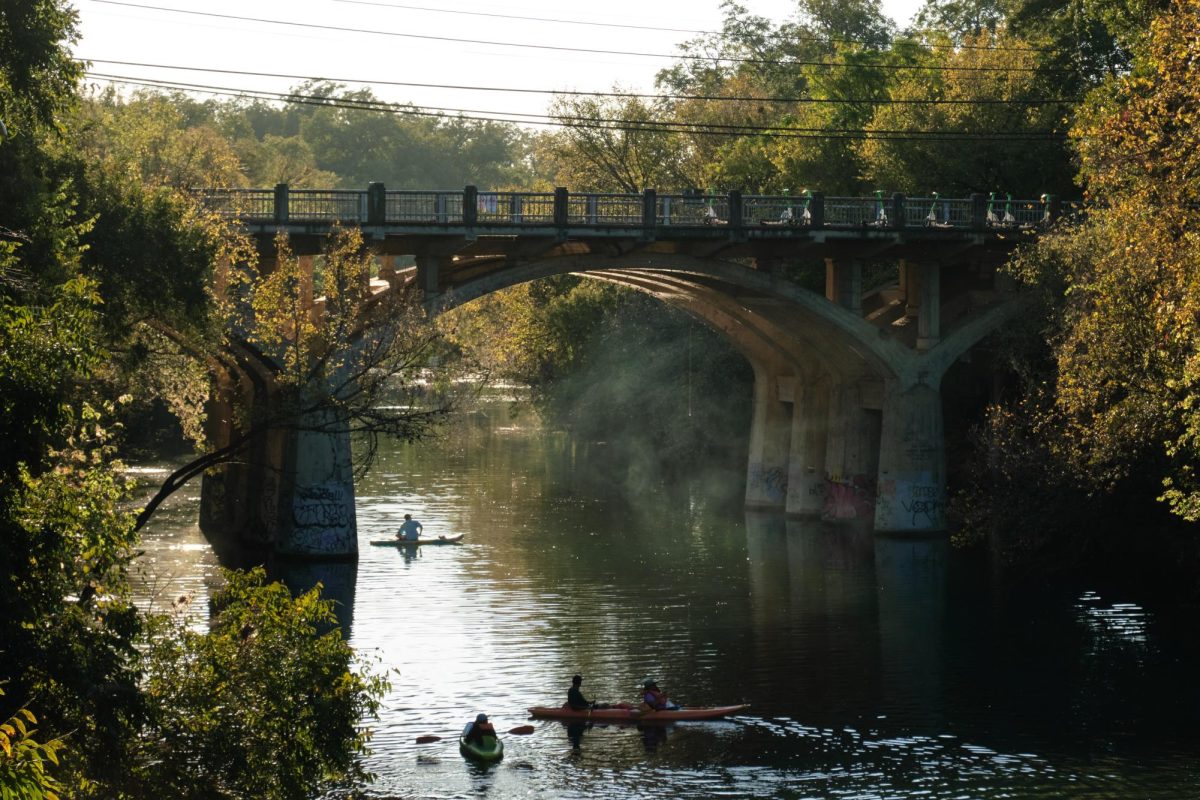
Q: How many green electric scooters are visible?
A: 8